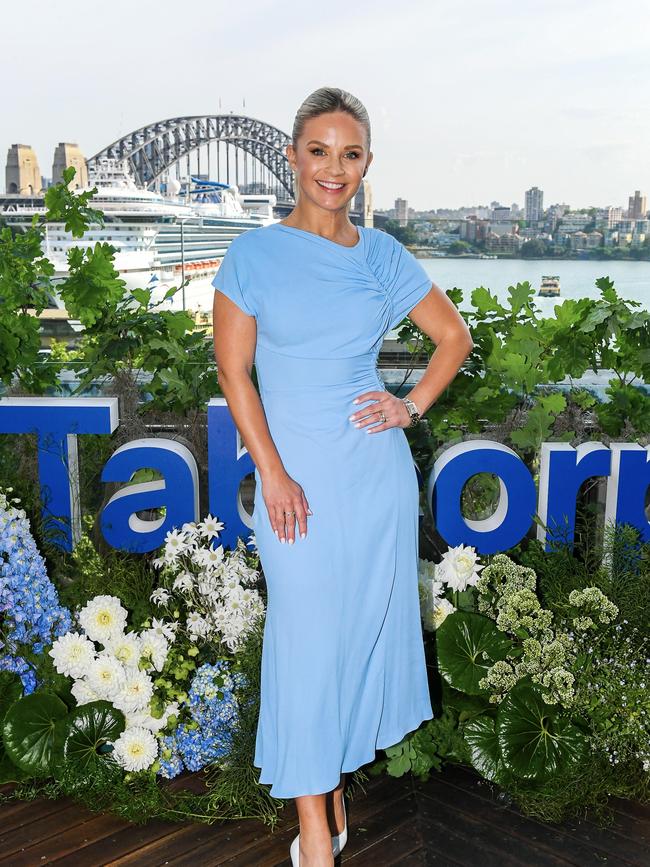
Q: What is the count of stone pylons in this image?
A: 3